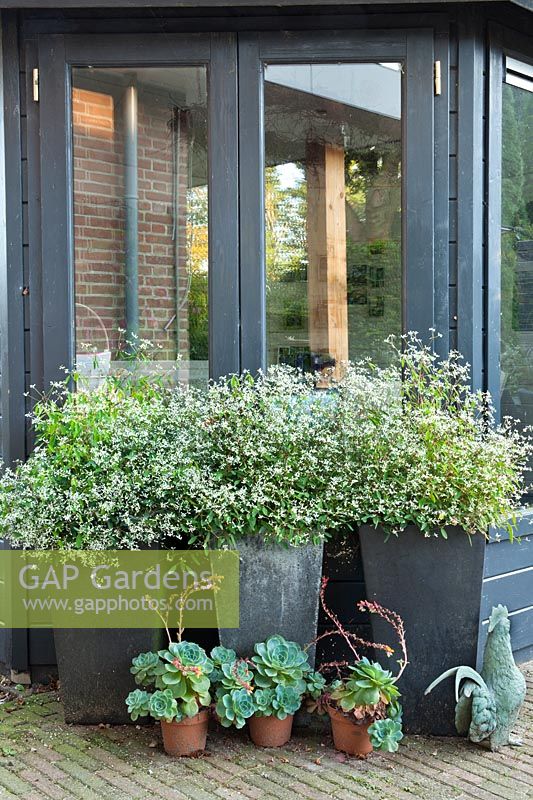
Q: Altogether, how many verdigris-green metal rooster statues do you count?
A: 1